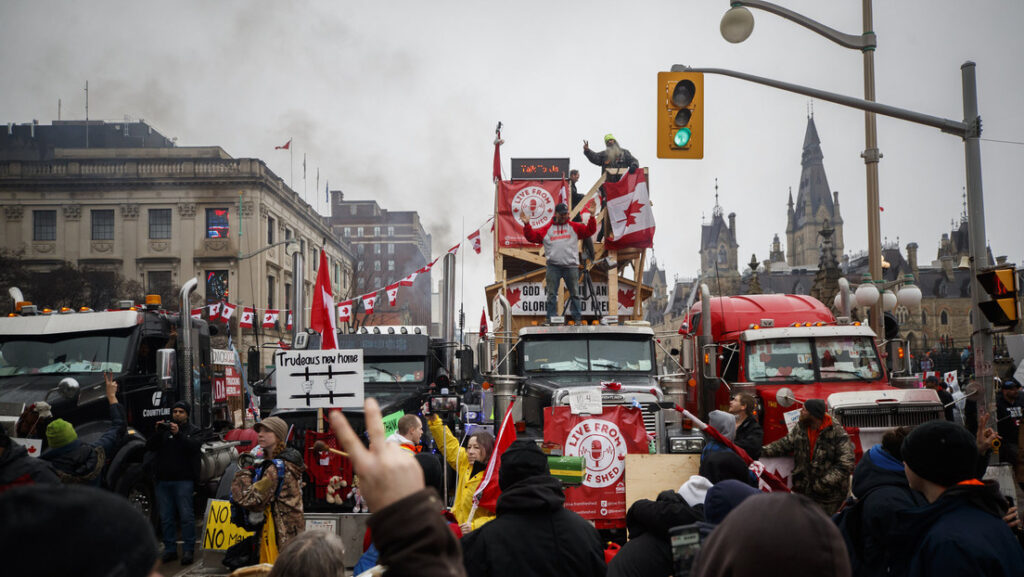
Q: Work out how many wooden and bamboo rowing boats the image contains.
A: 0